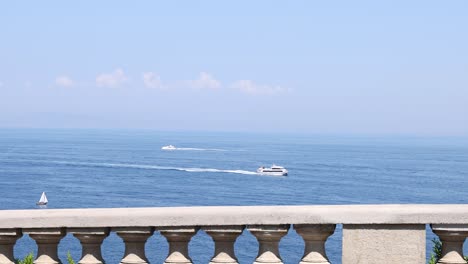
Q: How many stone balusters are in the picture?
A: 9